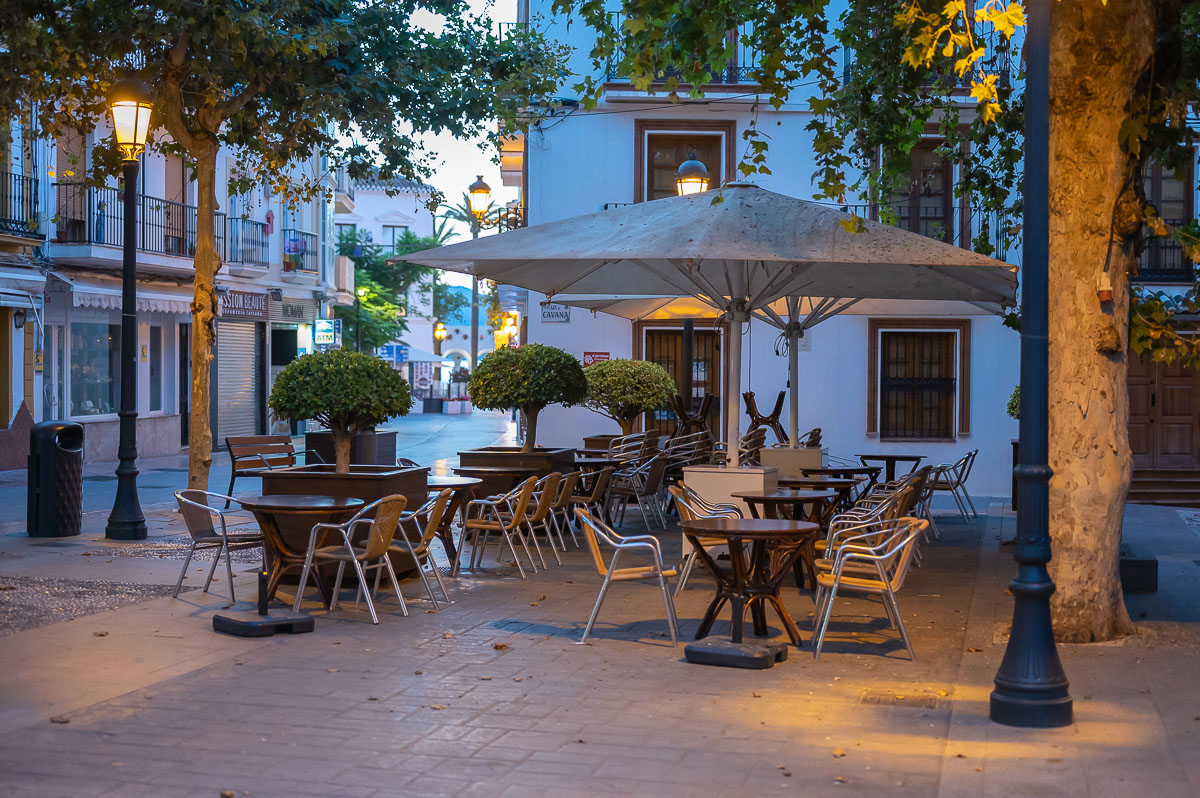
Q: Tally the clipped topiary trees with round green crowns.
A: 3